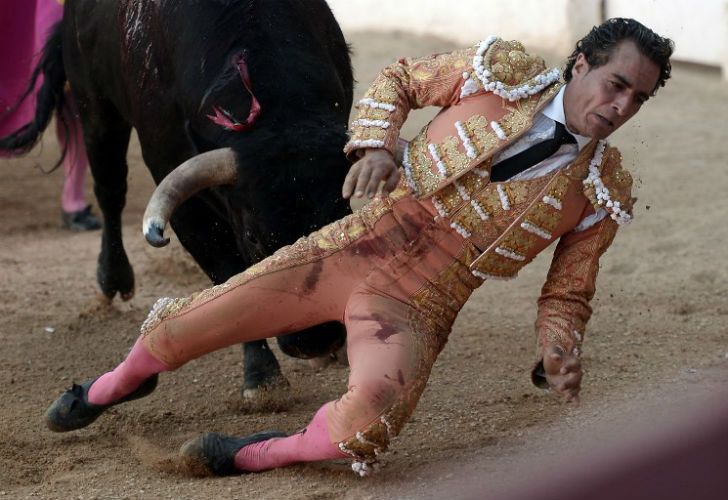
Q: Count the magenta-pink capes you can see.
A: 1